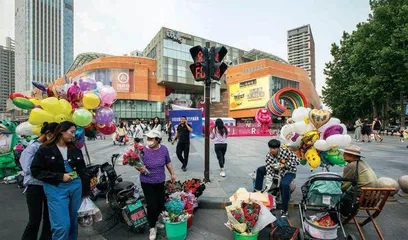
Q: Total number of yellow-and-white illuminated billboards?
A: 1